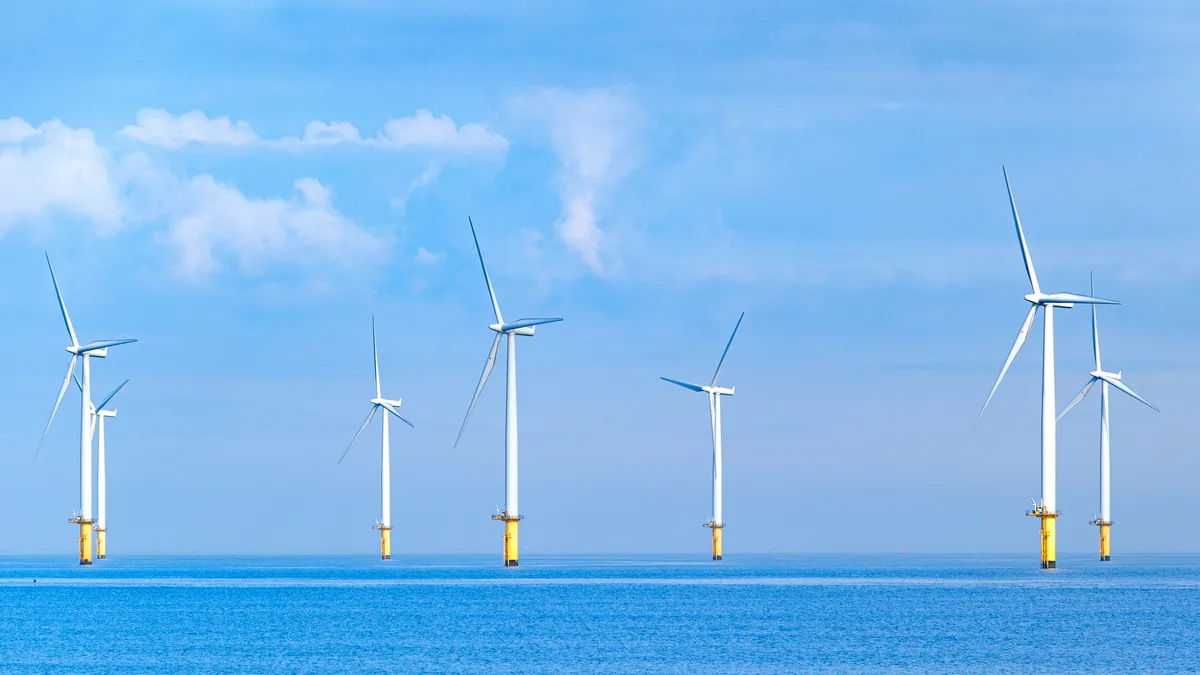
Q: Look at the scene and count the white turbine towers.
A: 7